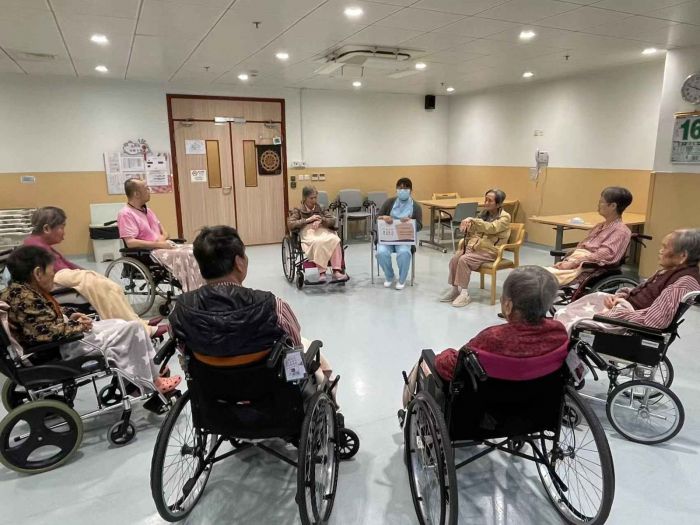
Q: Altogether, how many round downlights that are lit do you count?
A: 11